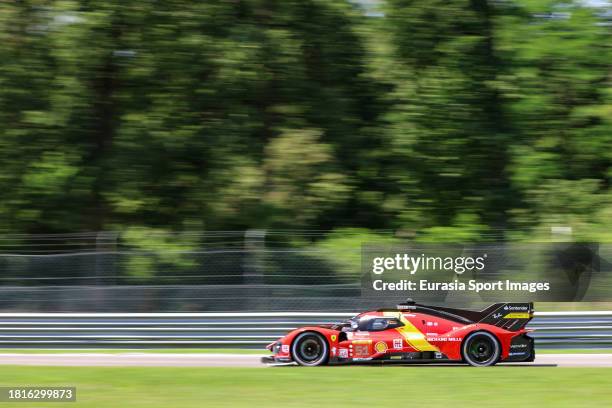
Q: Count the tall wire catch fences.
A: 1